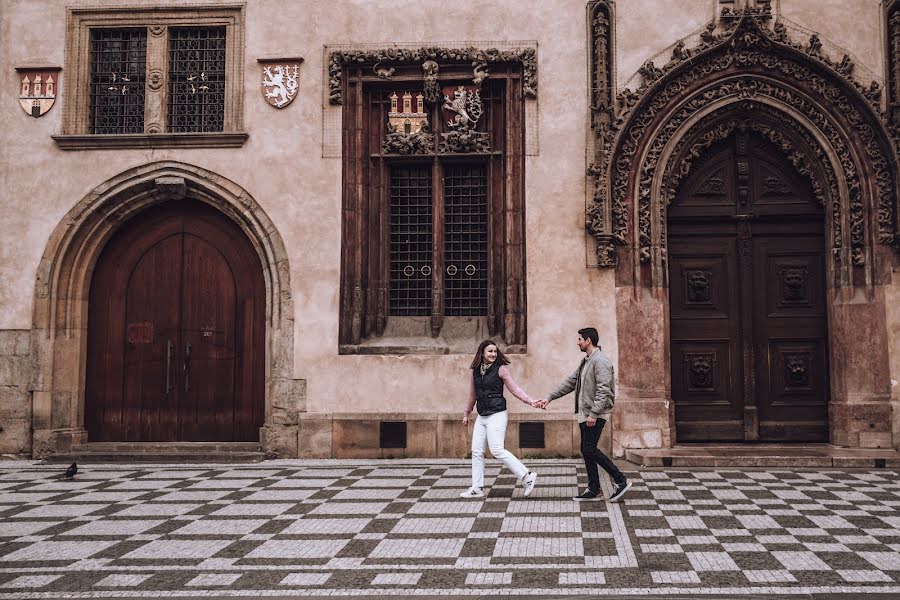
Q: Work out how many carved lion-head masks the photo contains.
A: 4